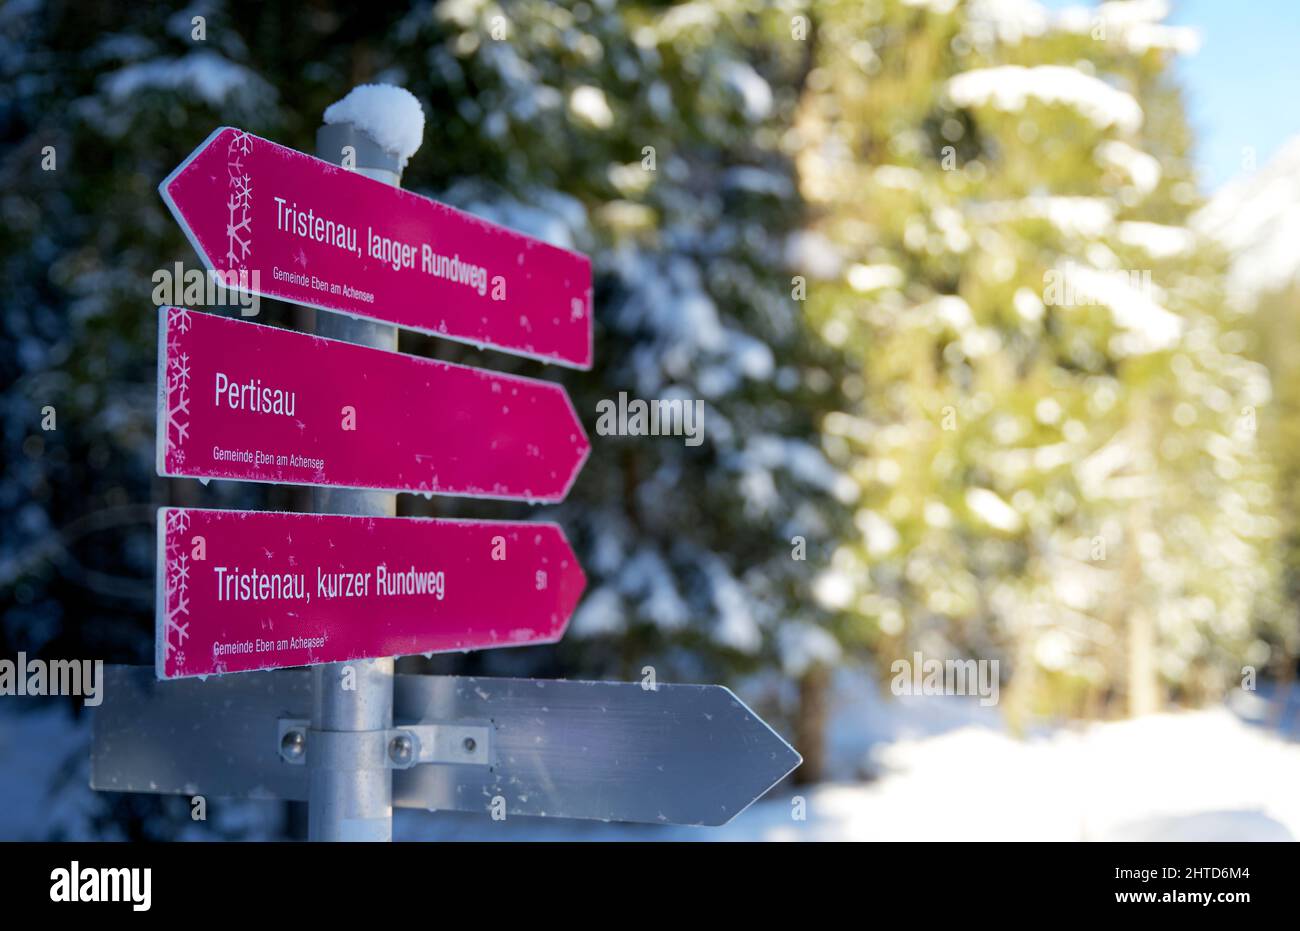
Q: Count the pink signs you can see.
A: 3